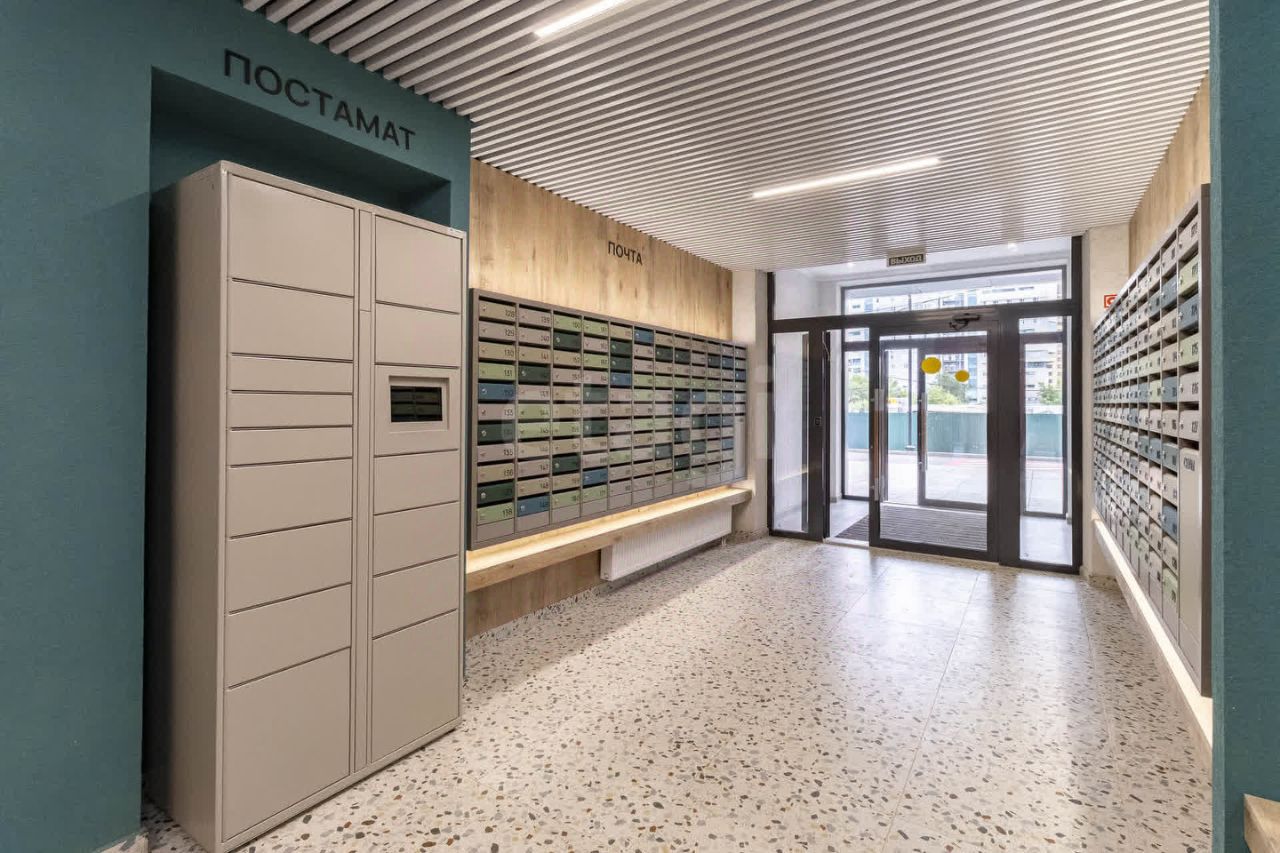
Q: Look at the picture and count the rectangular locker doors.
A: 15